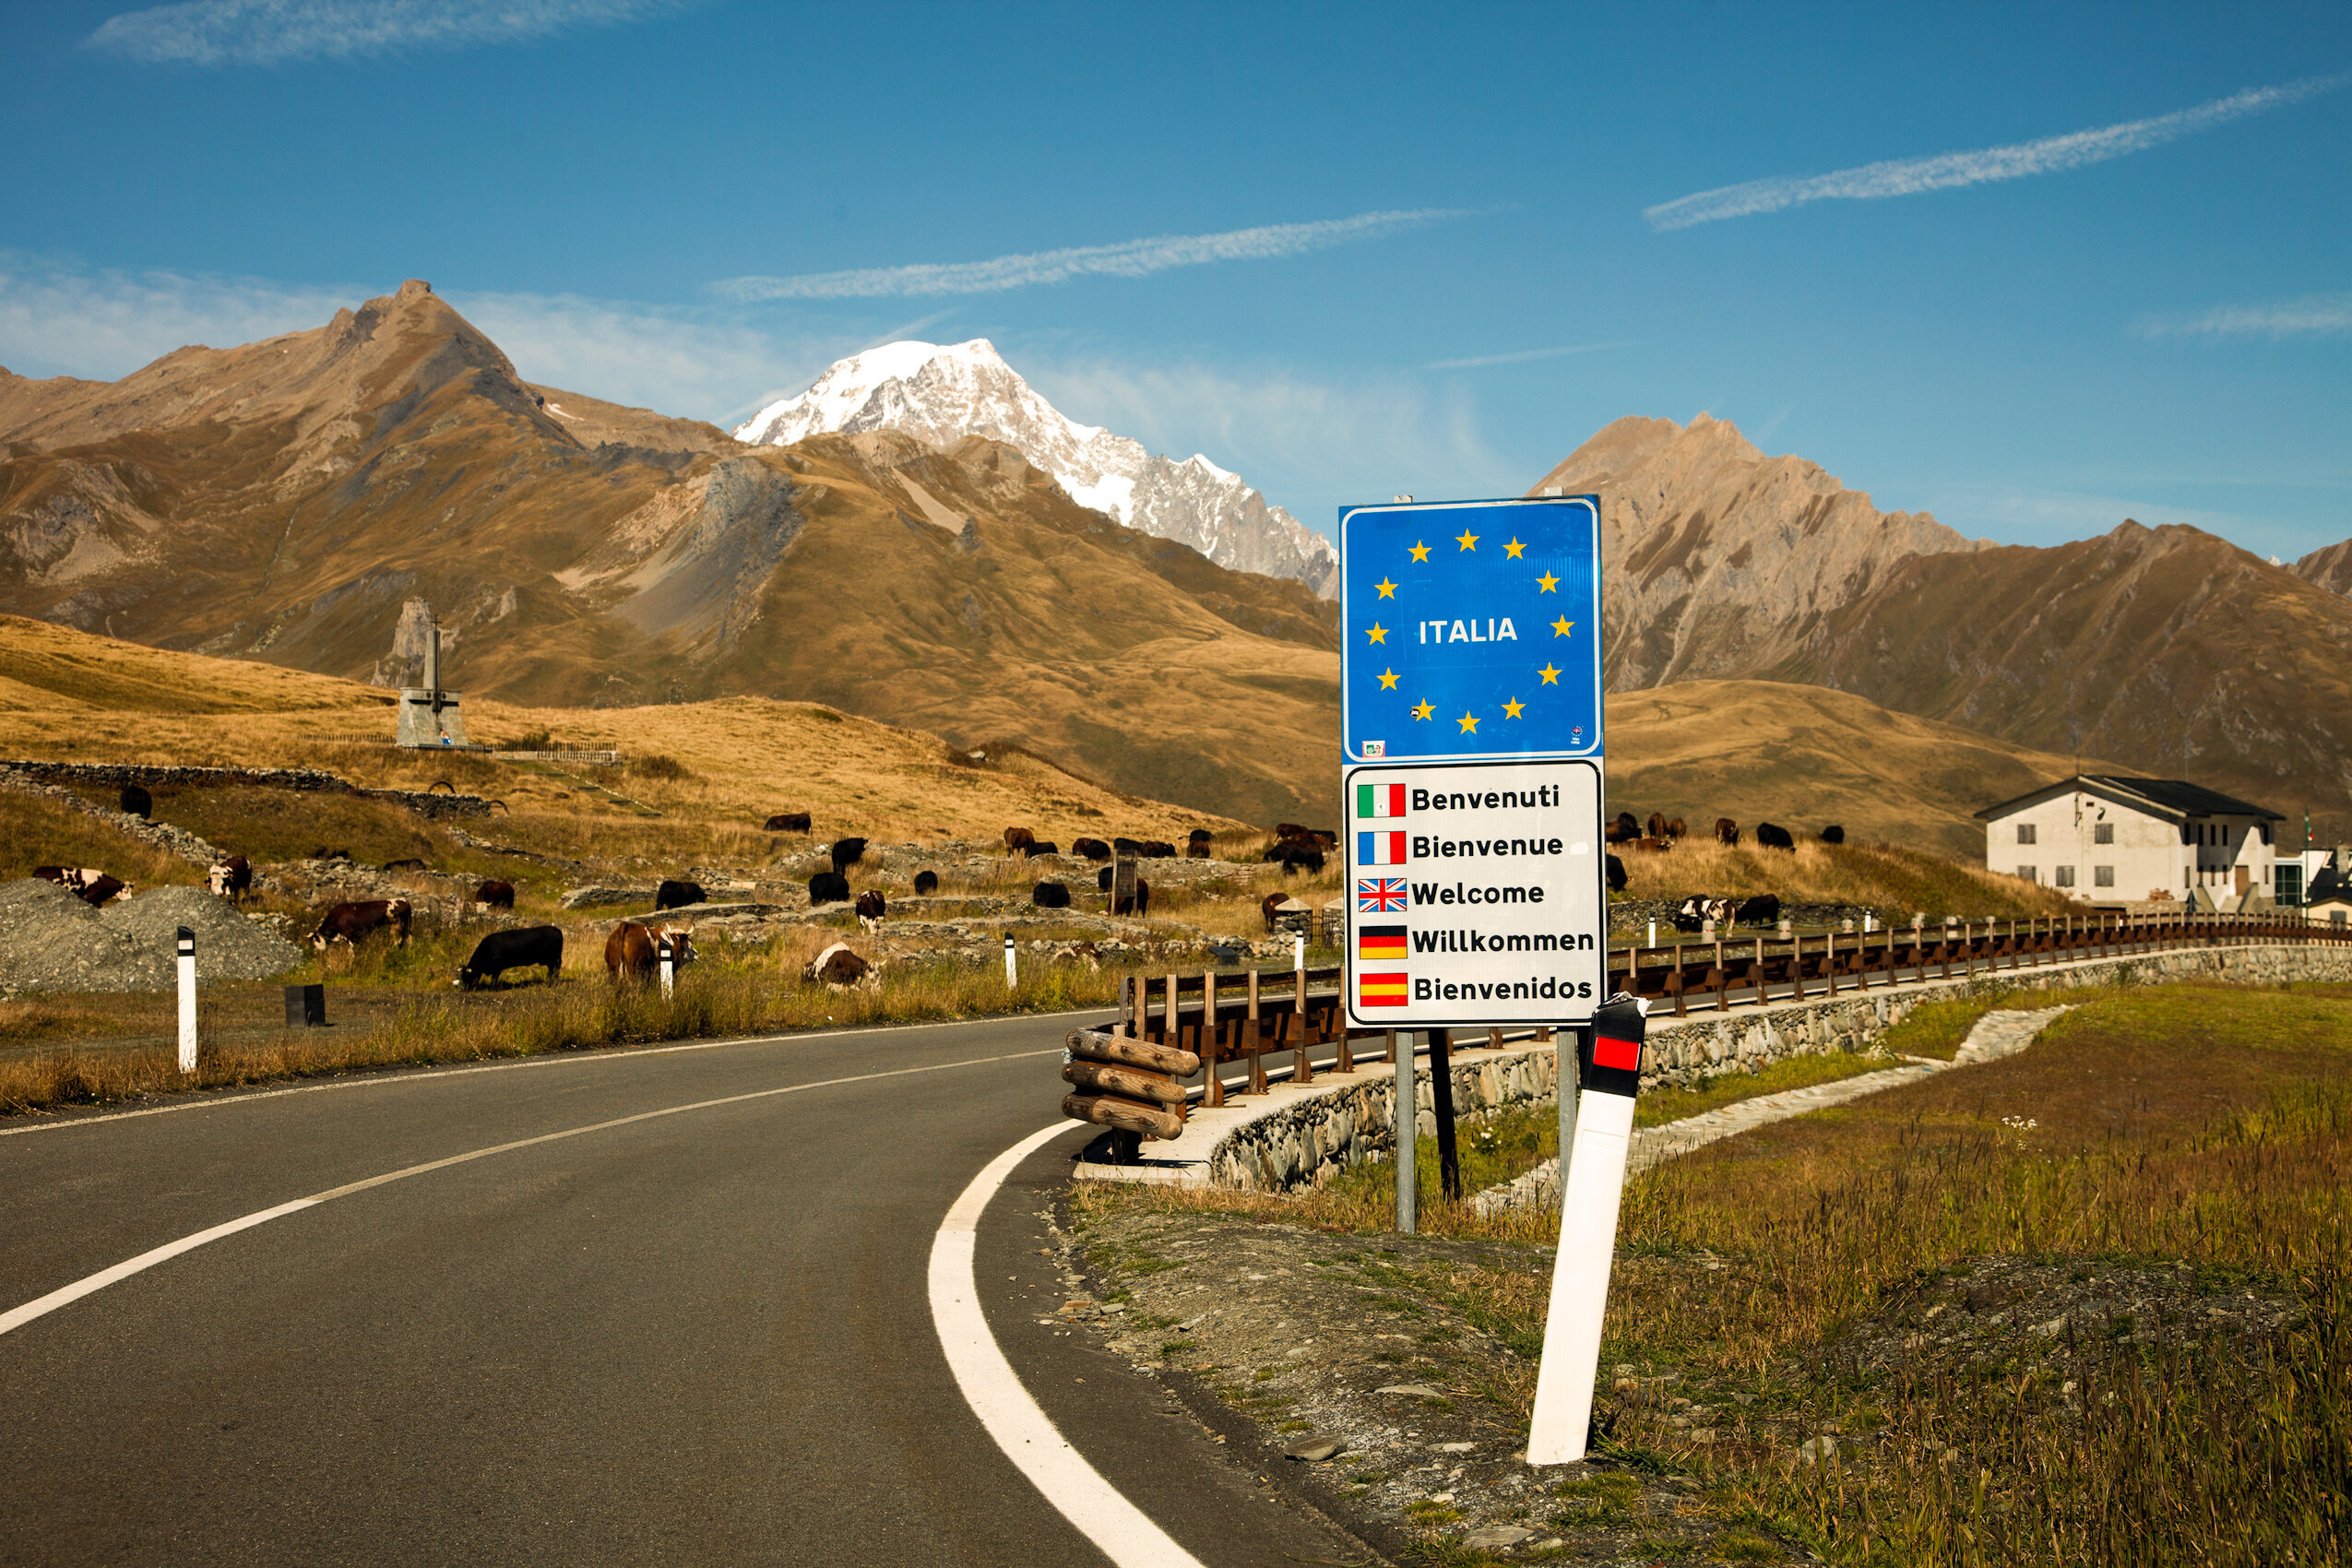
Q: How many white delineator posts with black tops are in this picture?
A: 7